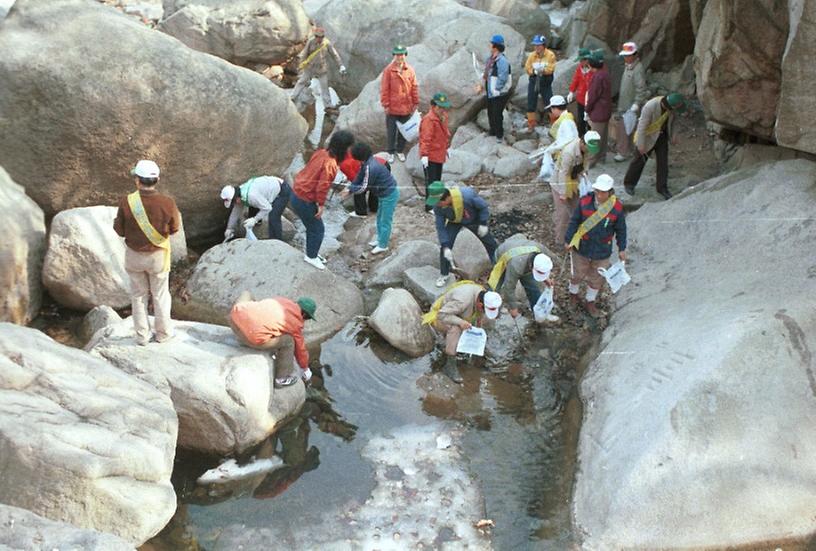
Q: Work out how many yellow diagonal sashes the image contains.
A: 9